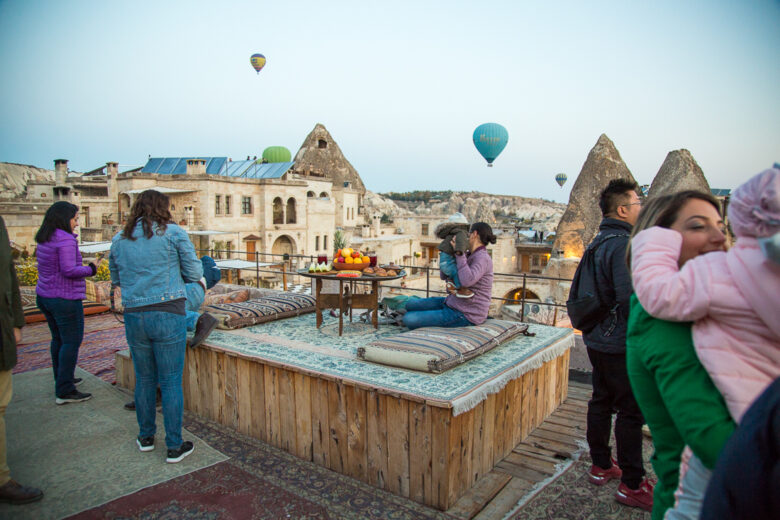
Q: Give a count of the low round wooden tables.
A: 1